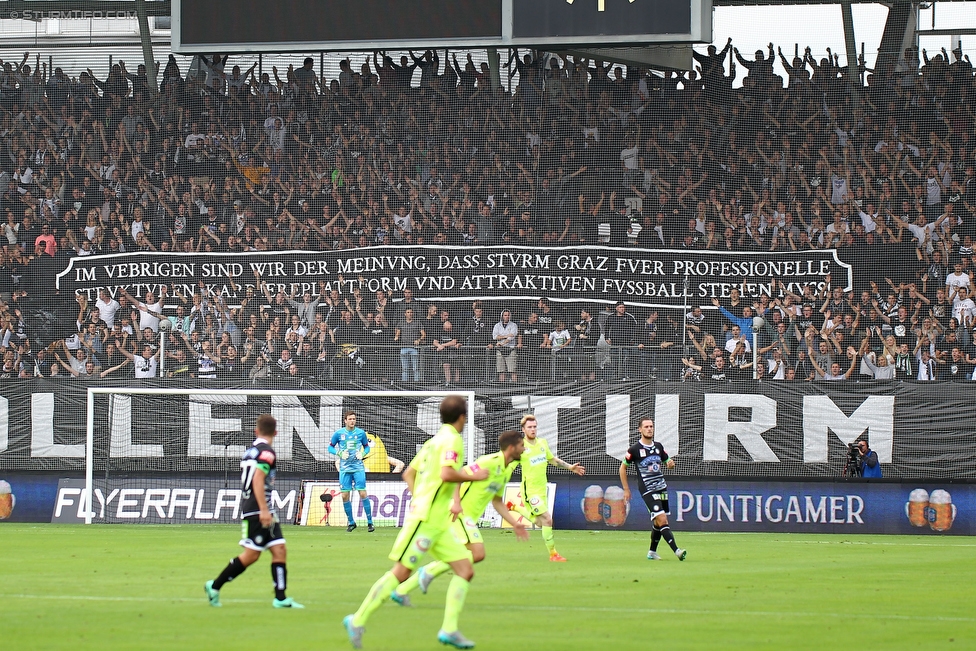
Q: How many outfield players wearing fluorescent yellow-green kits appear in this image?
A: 3